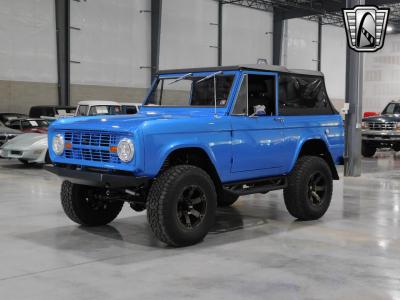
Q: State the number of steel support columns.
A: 6